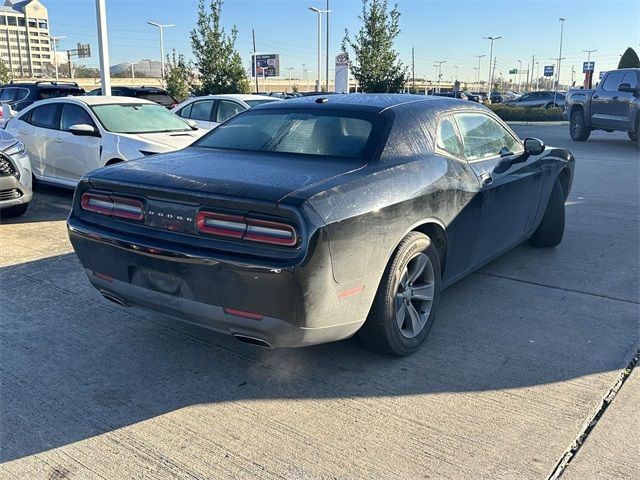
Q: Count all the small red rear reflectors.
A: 3